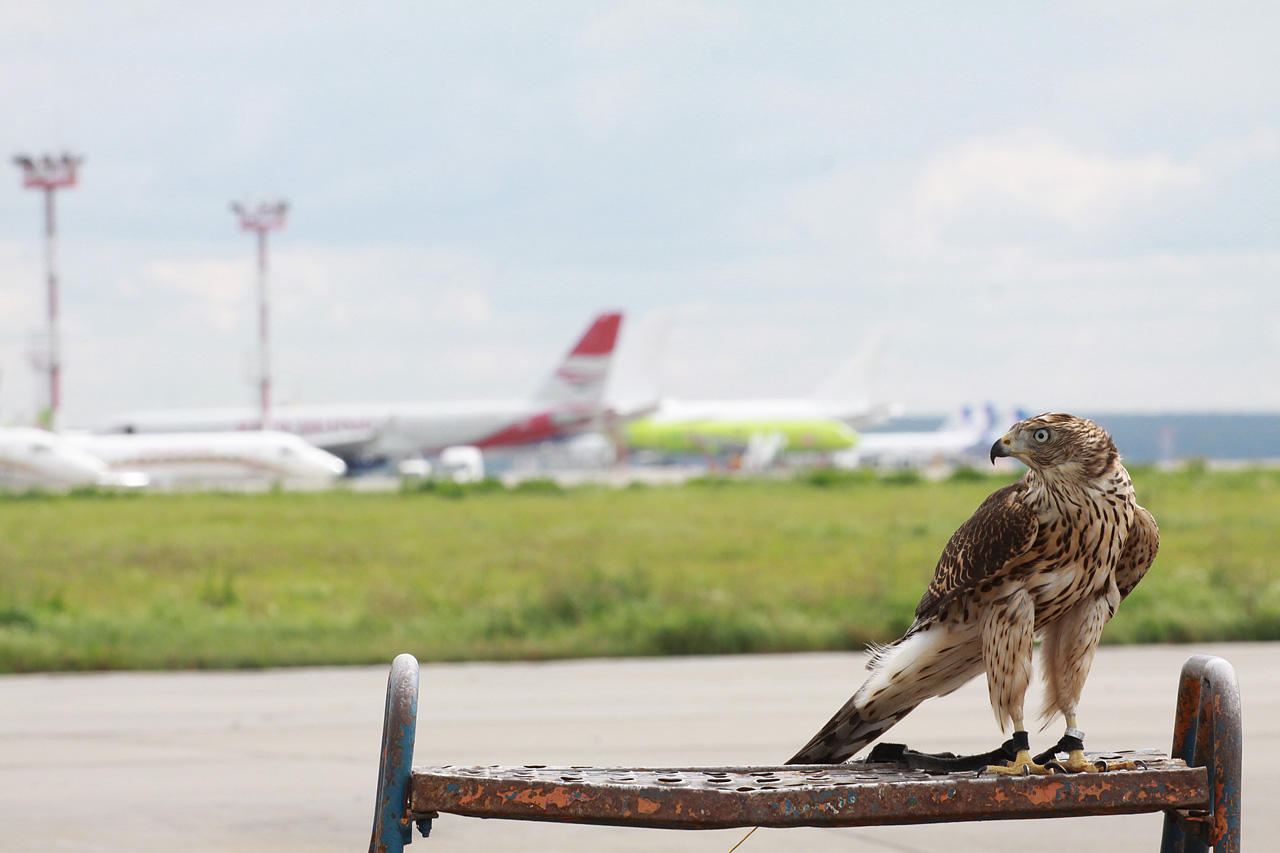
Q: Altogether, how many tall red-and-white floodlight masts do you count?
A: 2